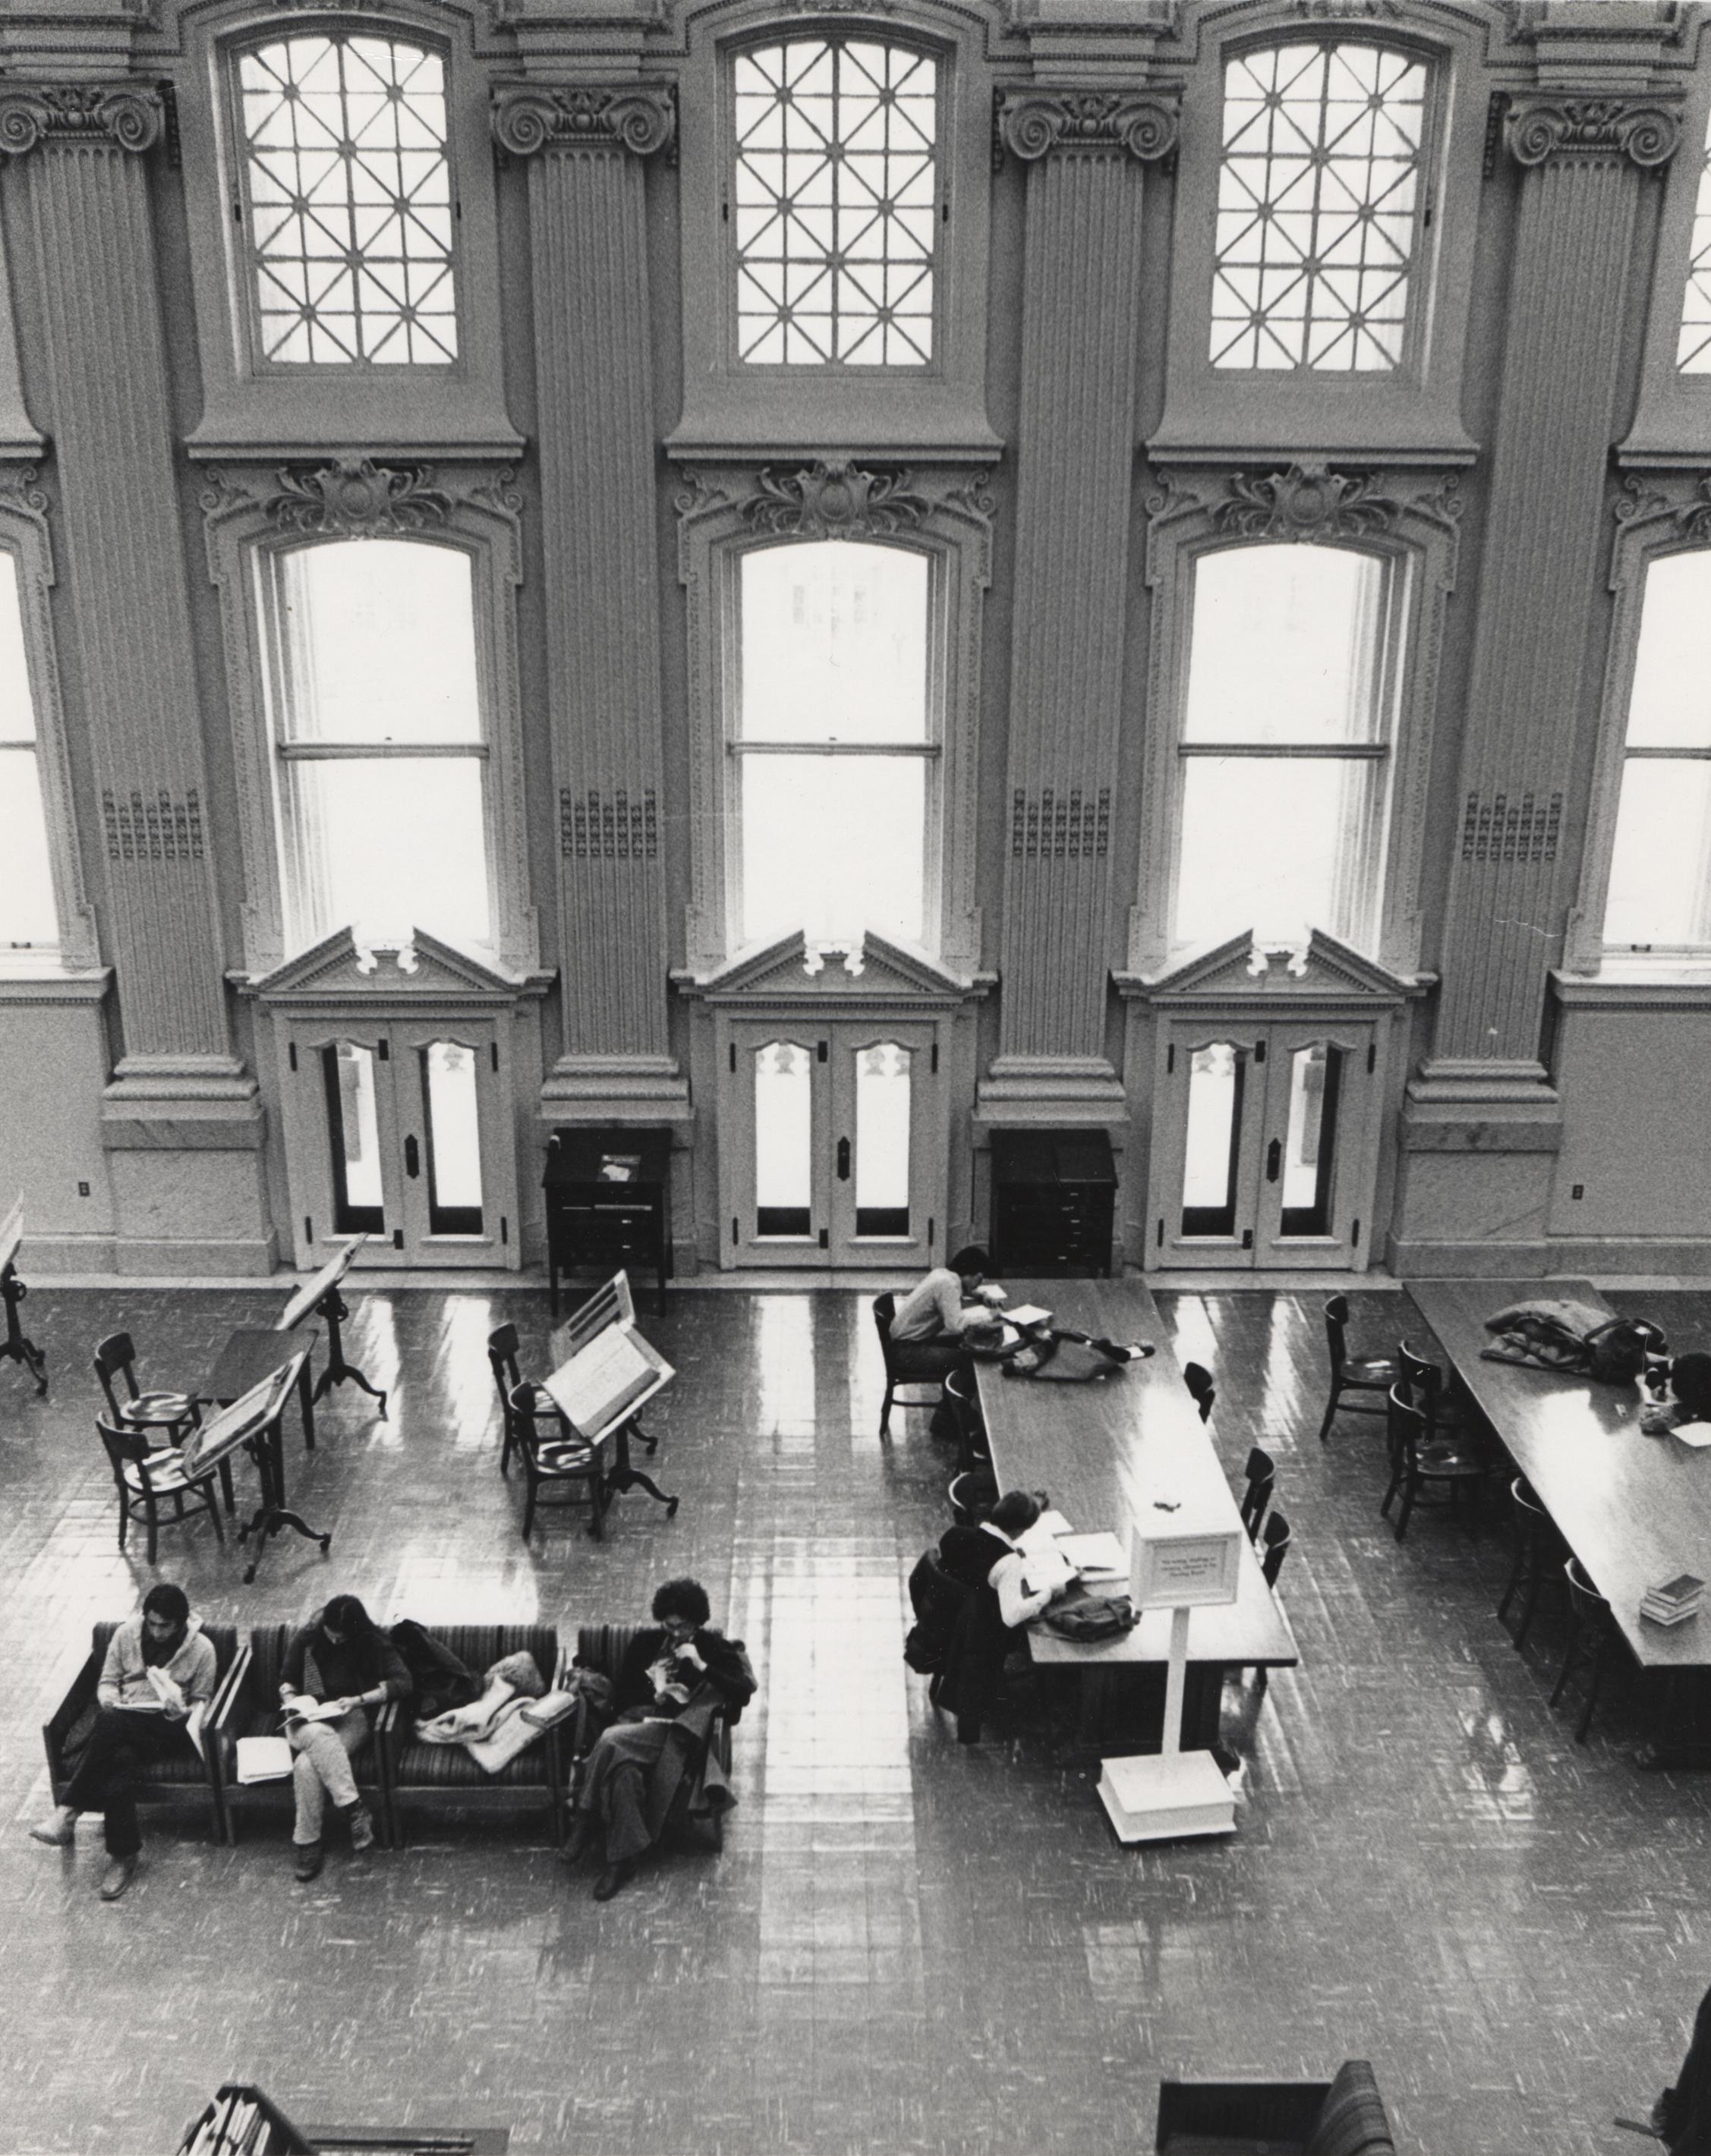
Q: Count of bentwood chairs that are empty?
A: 14